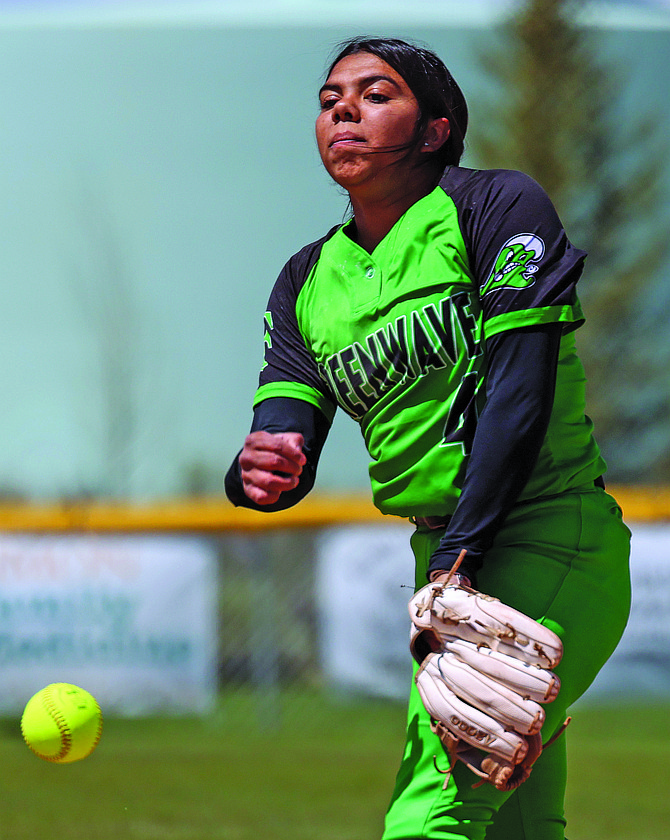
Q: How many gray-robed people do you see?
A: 0